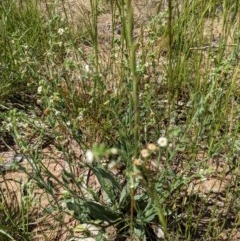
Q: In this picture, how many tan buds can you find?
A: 3